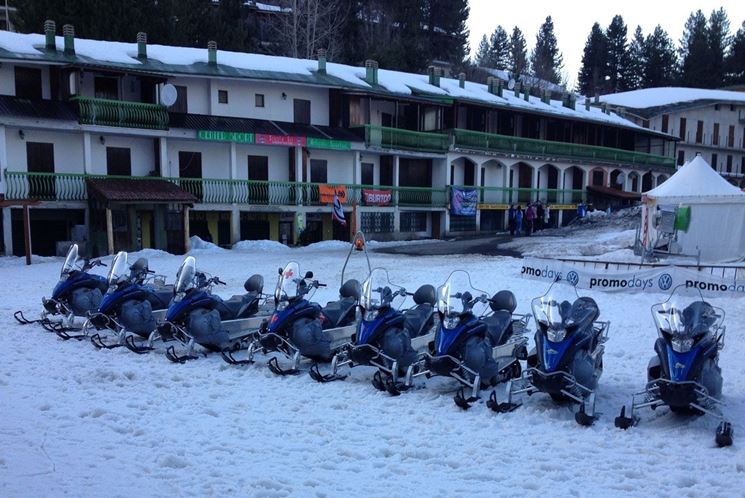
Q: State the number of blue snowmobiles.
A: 8